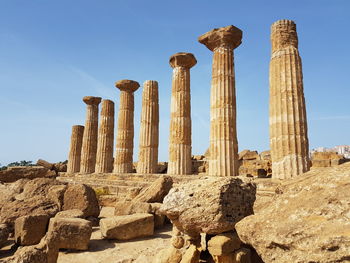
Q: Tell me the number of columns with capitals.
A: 4